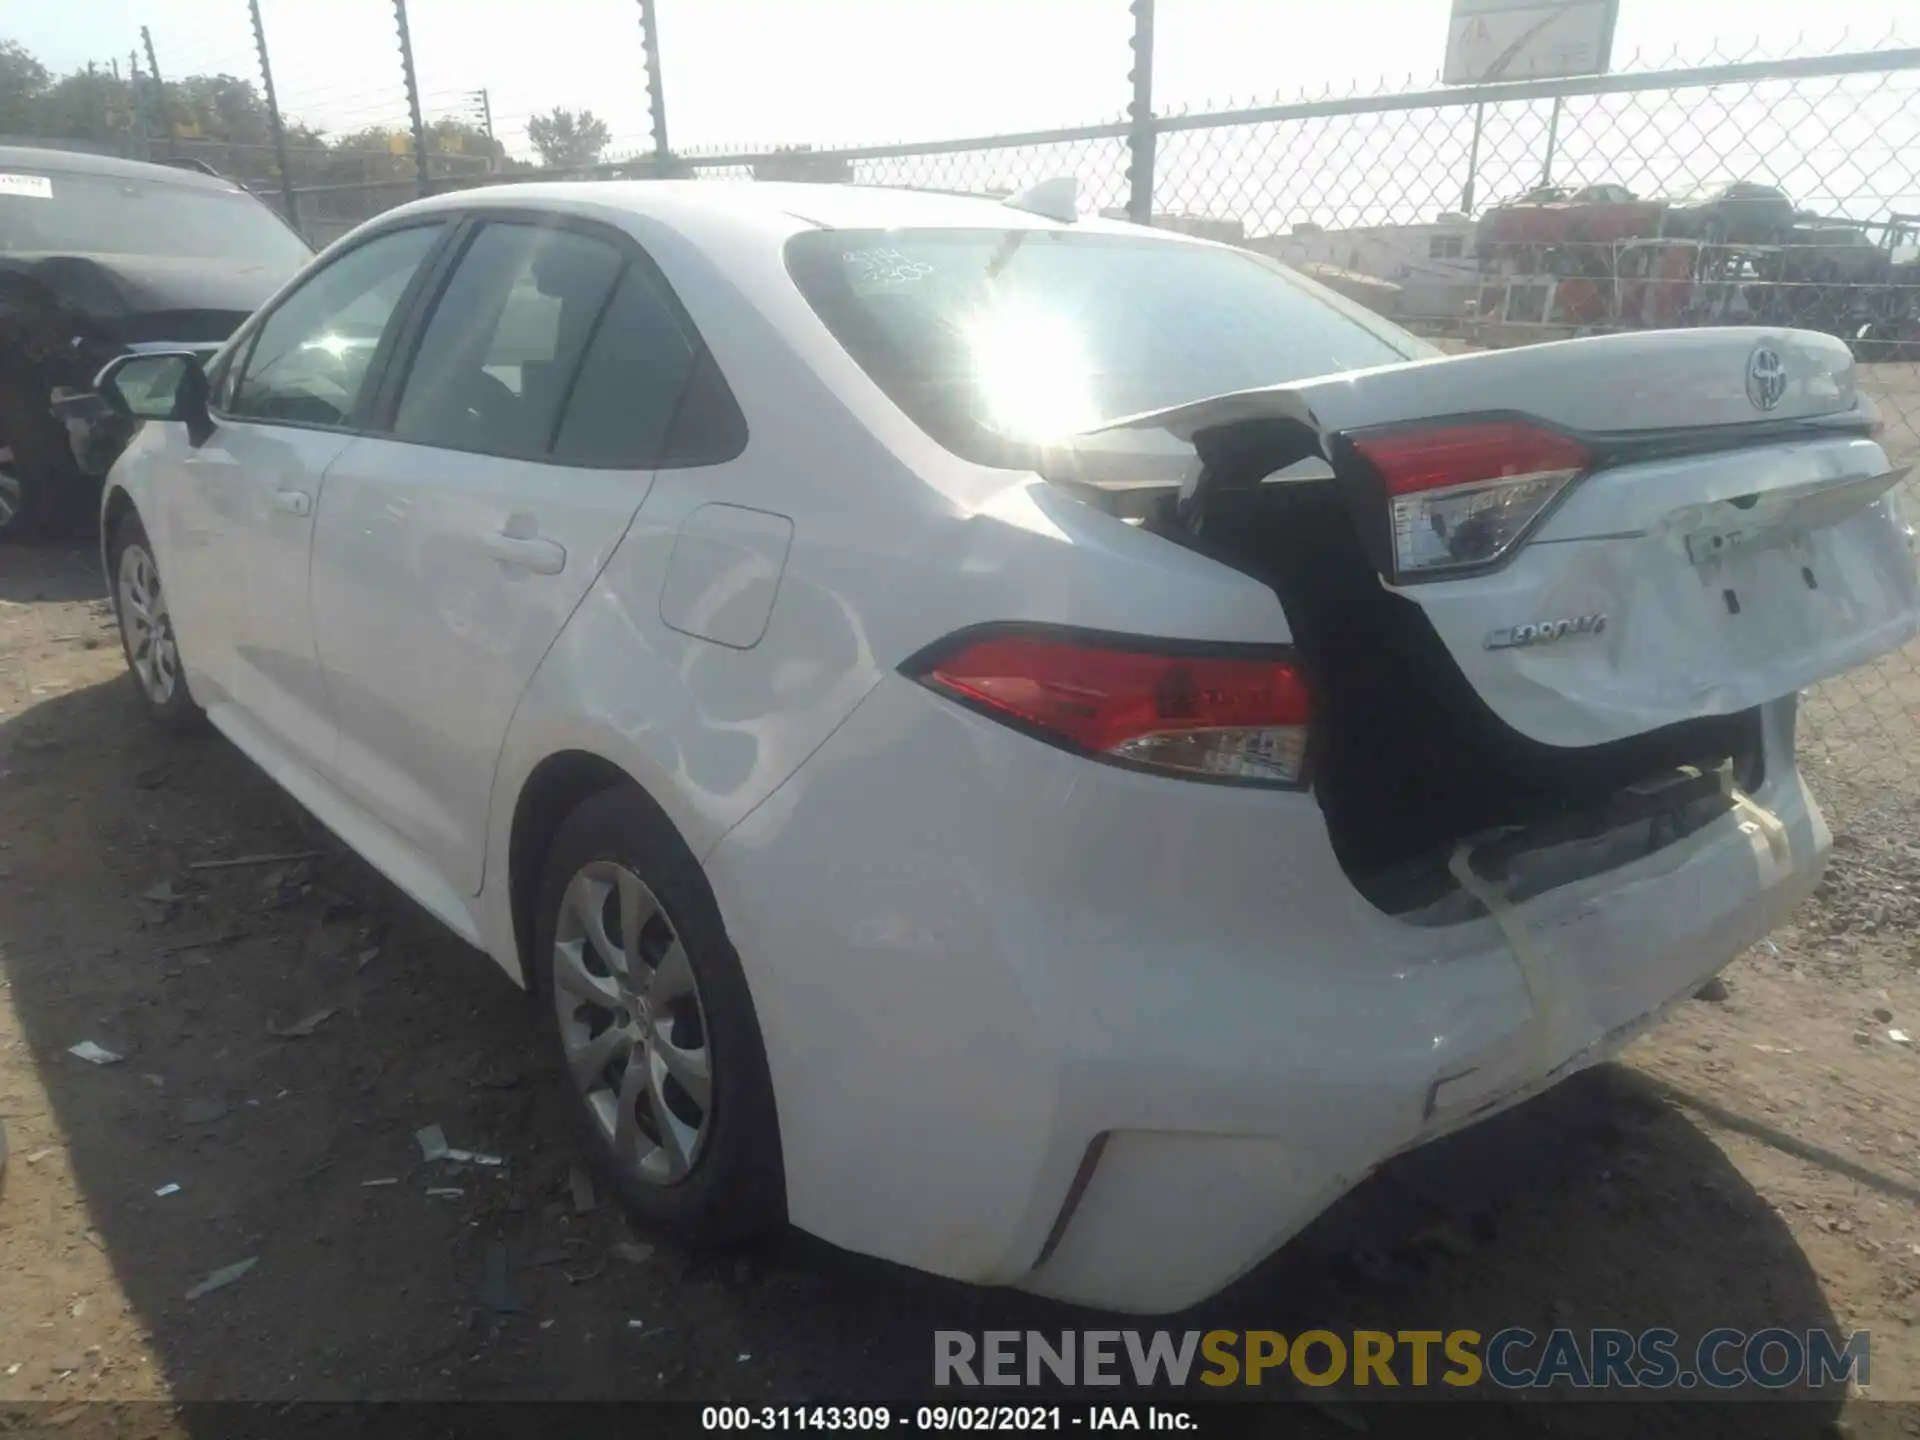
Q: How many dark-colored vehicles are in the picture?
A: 1